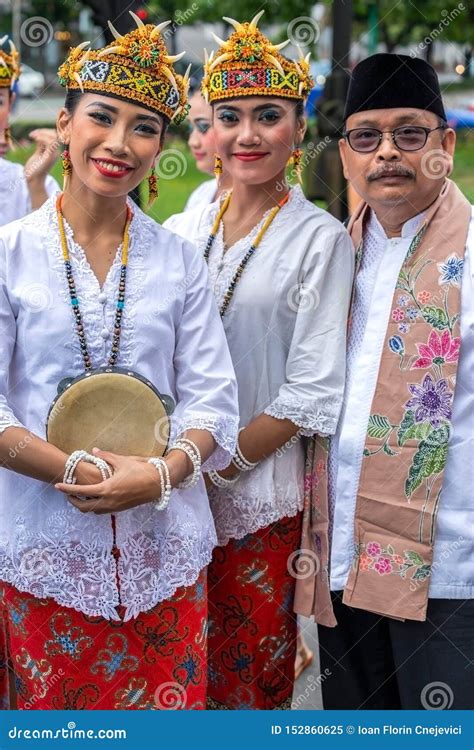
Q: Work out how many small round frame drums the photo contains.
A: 1